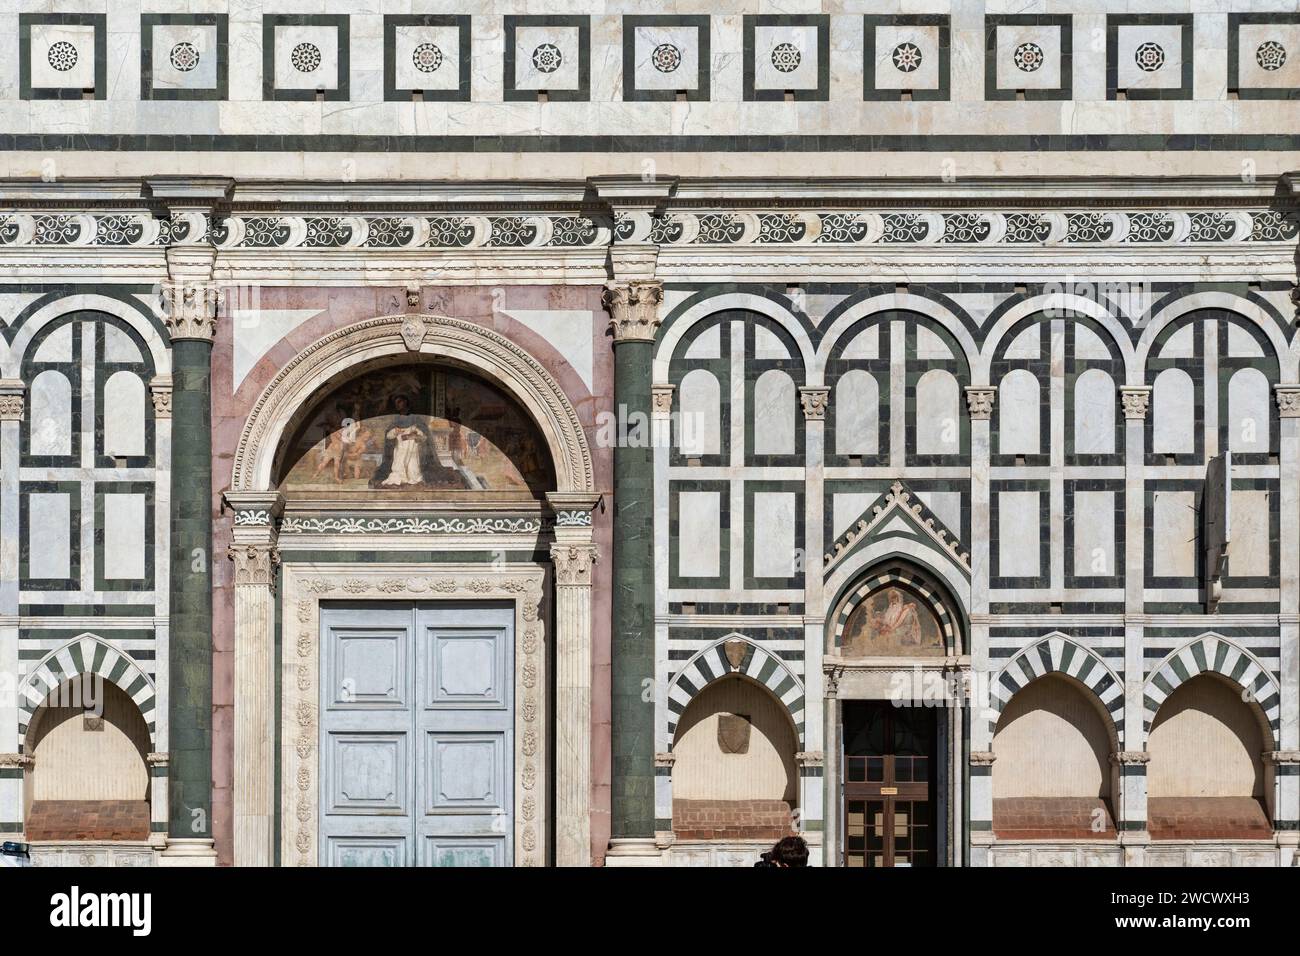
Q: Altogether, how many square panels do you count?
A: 11